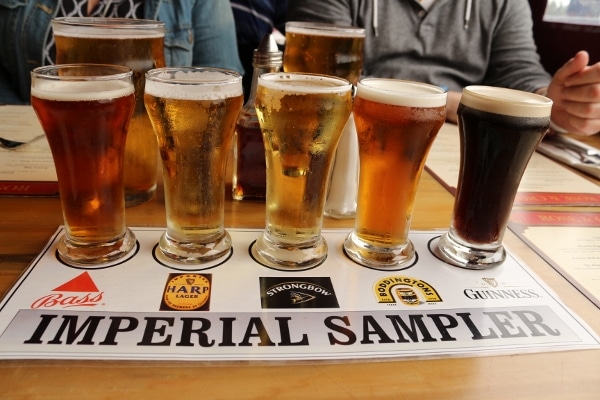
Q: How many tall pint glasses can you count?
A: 2